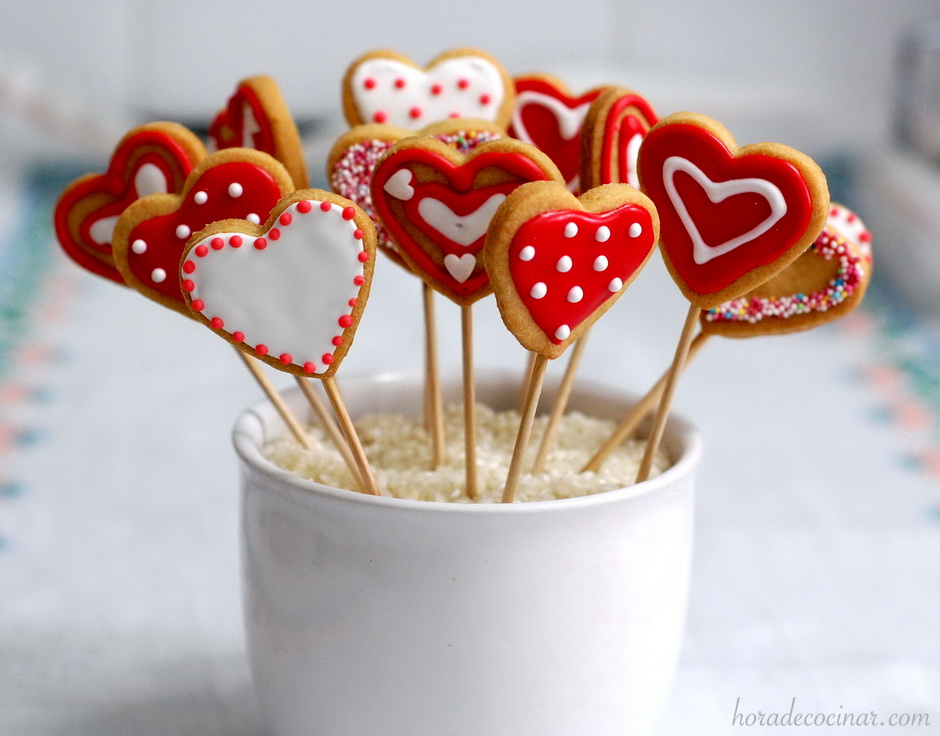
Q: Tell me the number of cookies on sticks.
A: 13